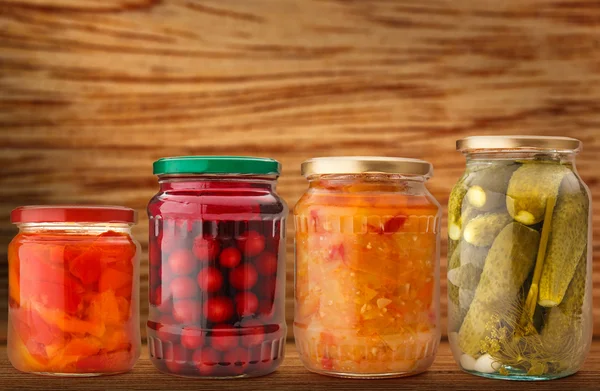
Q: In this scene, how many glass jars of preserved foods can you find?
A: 4